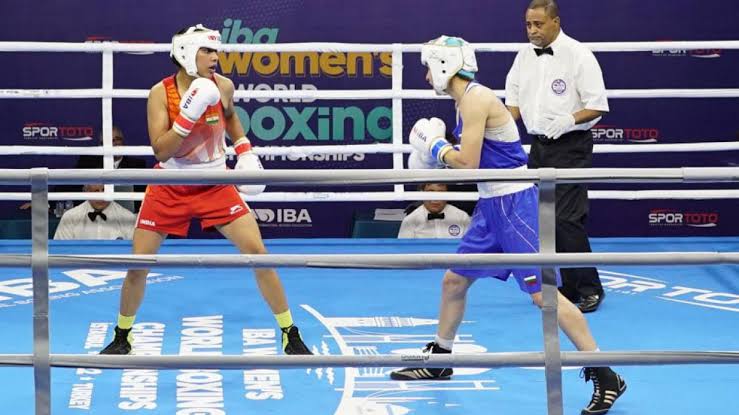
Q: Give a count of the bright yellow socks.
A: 2